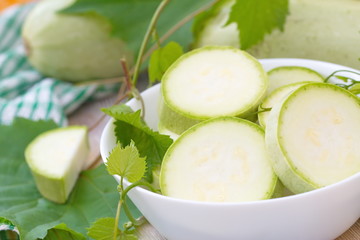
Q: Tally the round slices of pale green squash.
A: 5